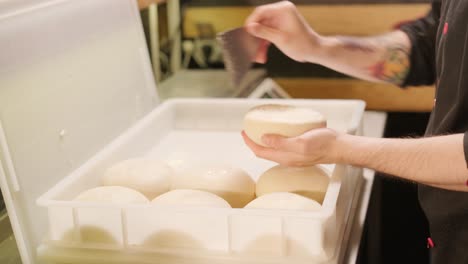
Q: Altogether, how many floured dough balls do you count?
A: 7